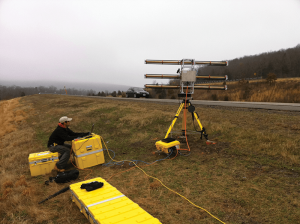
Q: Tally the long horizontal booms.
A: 3